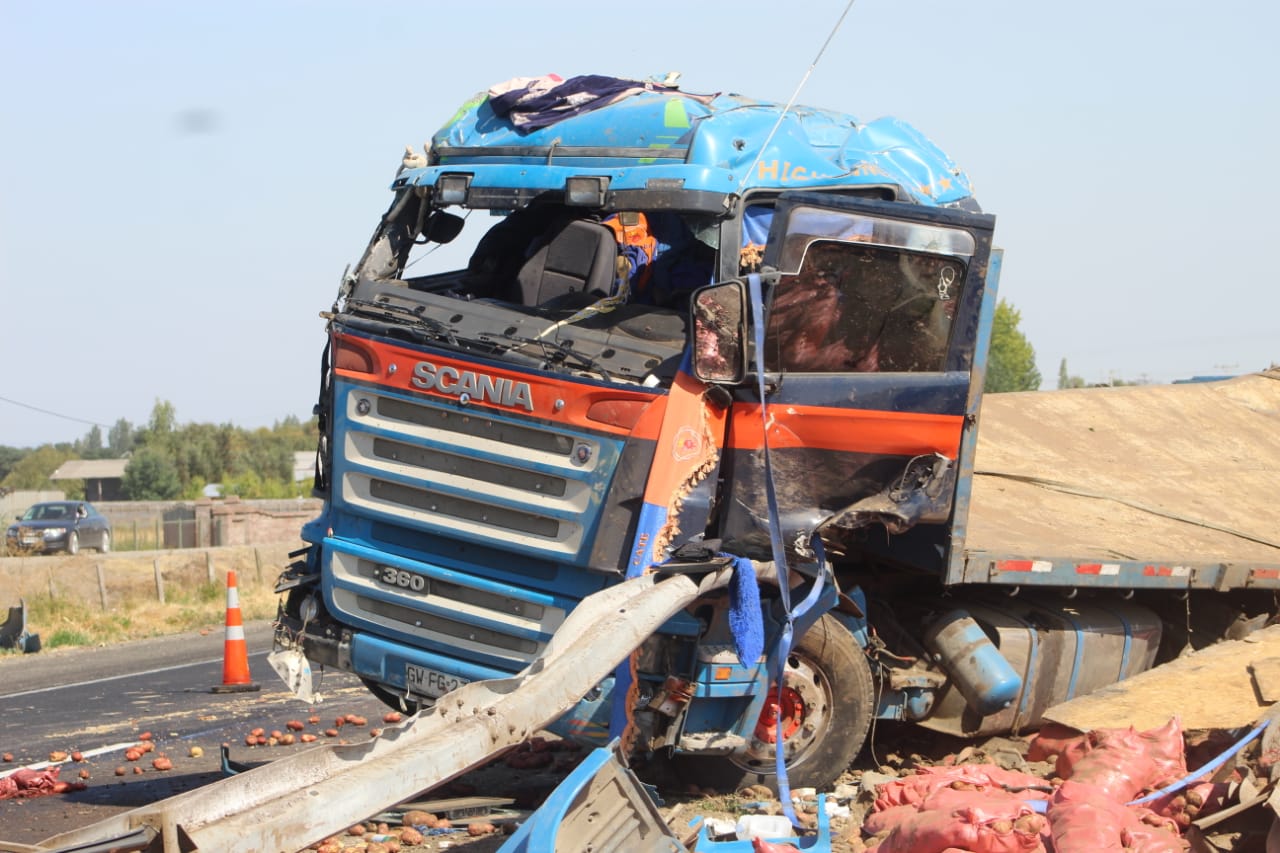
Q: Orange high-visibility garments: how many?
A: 1